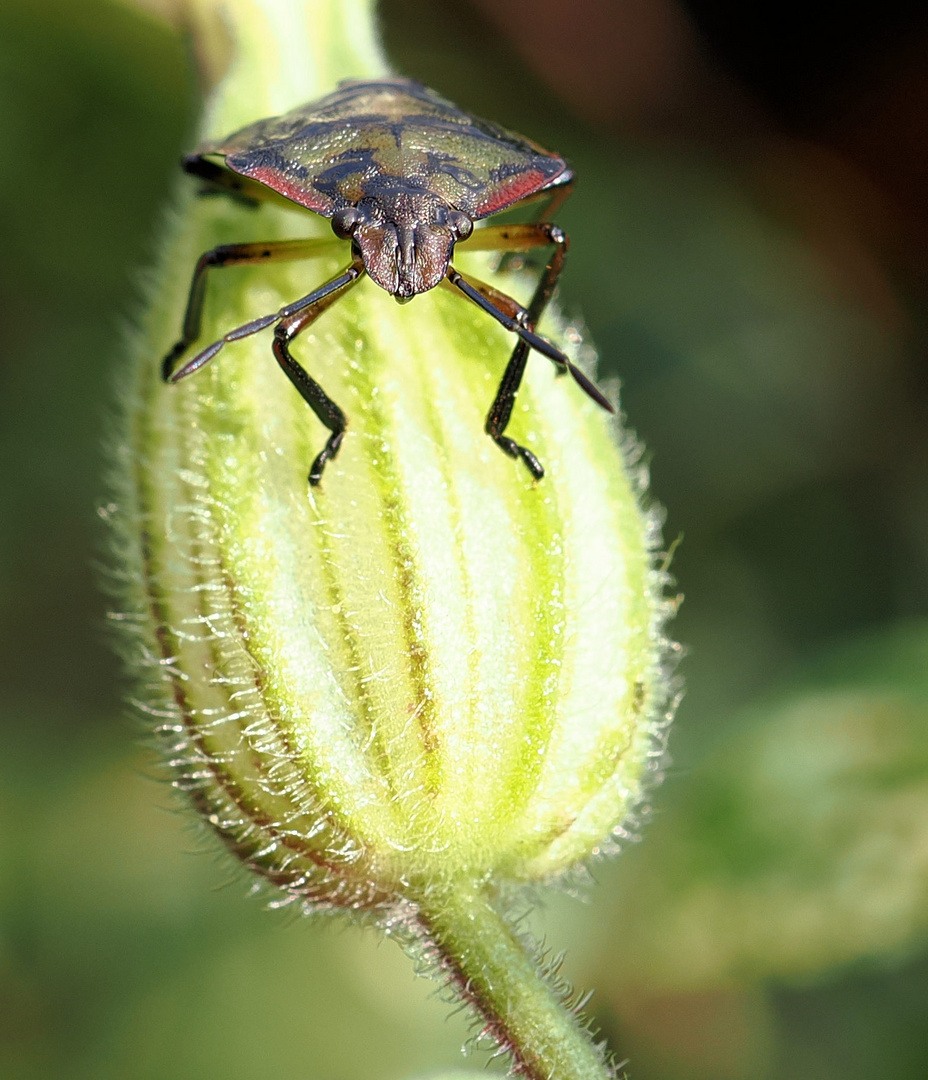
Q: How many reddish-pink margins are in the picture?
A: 2